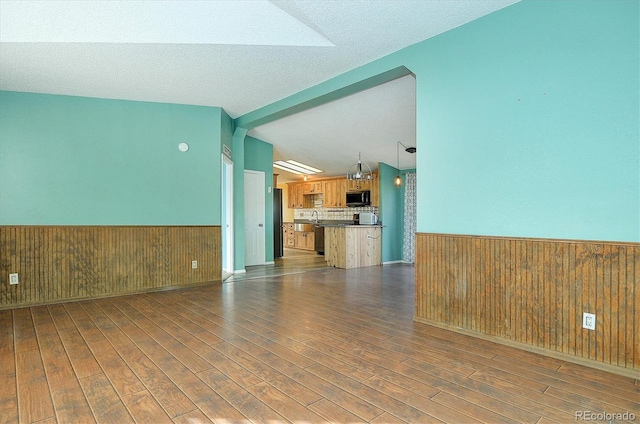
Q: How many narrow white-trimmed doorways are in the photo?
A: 2